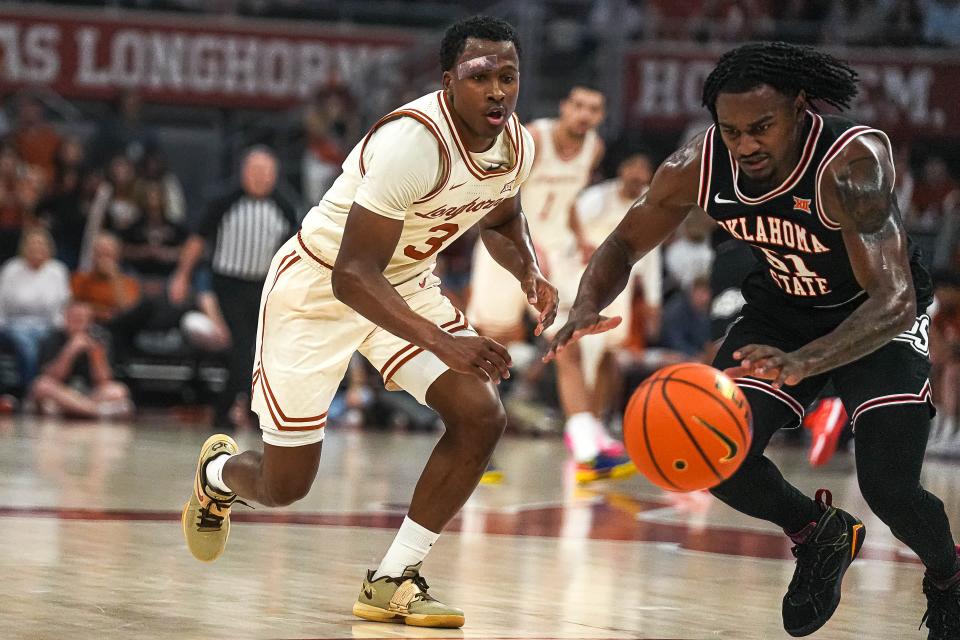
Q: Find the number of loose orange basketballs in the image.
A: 1